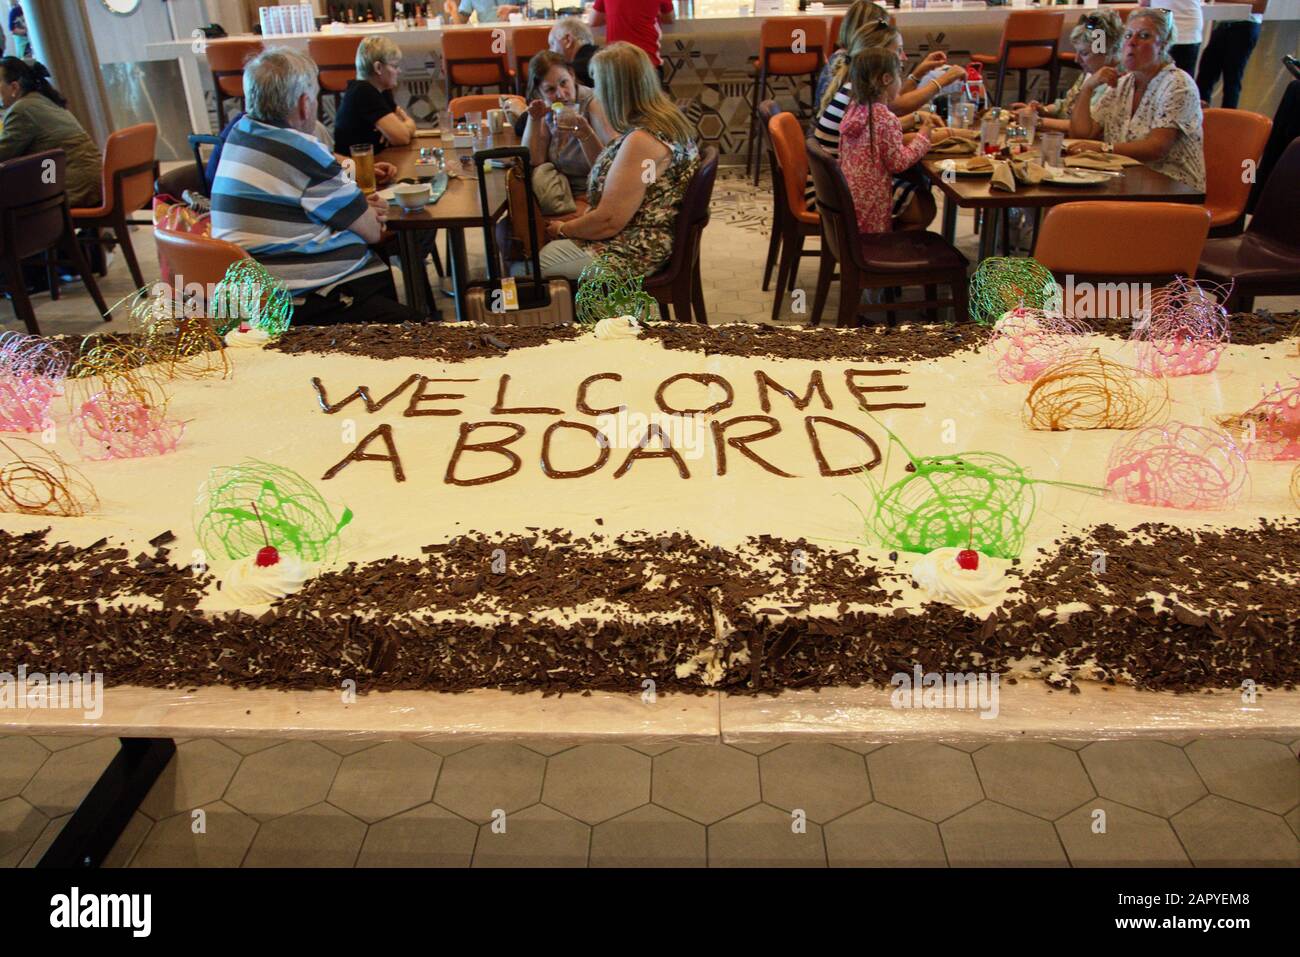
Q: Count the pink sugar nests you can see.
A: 6